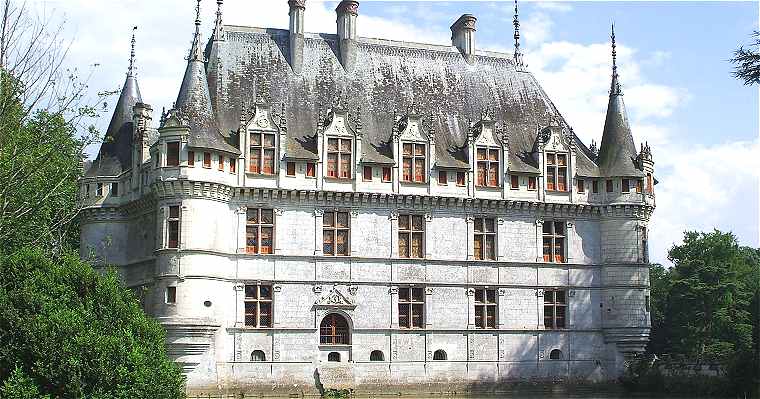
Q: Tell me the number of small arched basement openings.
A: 5